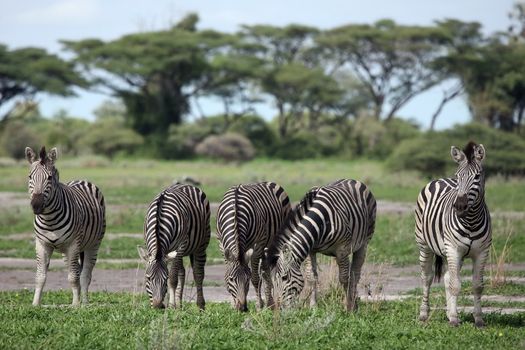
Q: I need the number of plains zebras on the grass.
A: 5